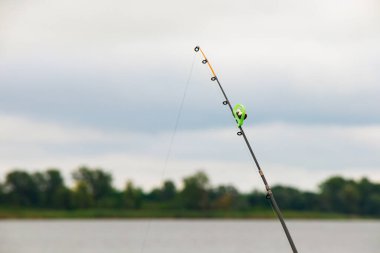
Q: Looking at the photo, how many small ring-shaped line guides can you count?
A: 6